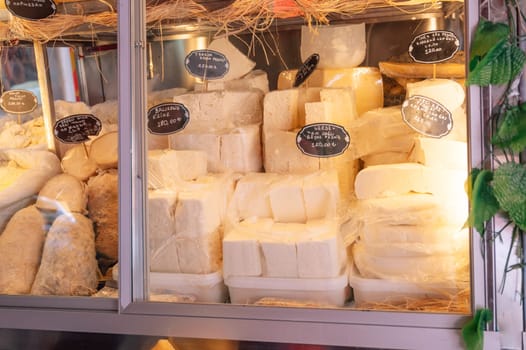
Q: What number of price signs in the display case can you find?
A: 9